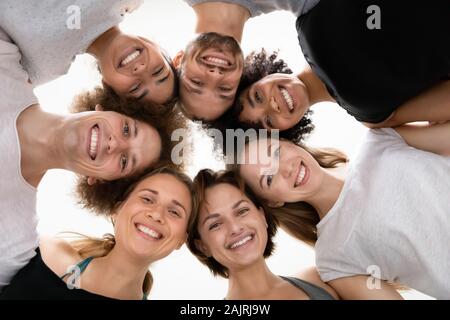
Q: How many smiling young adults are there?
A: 7